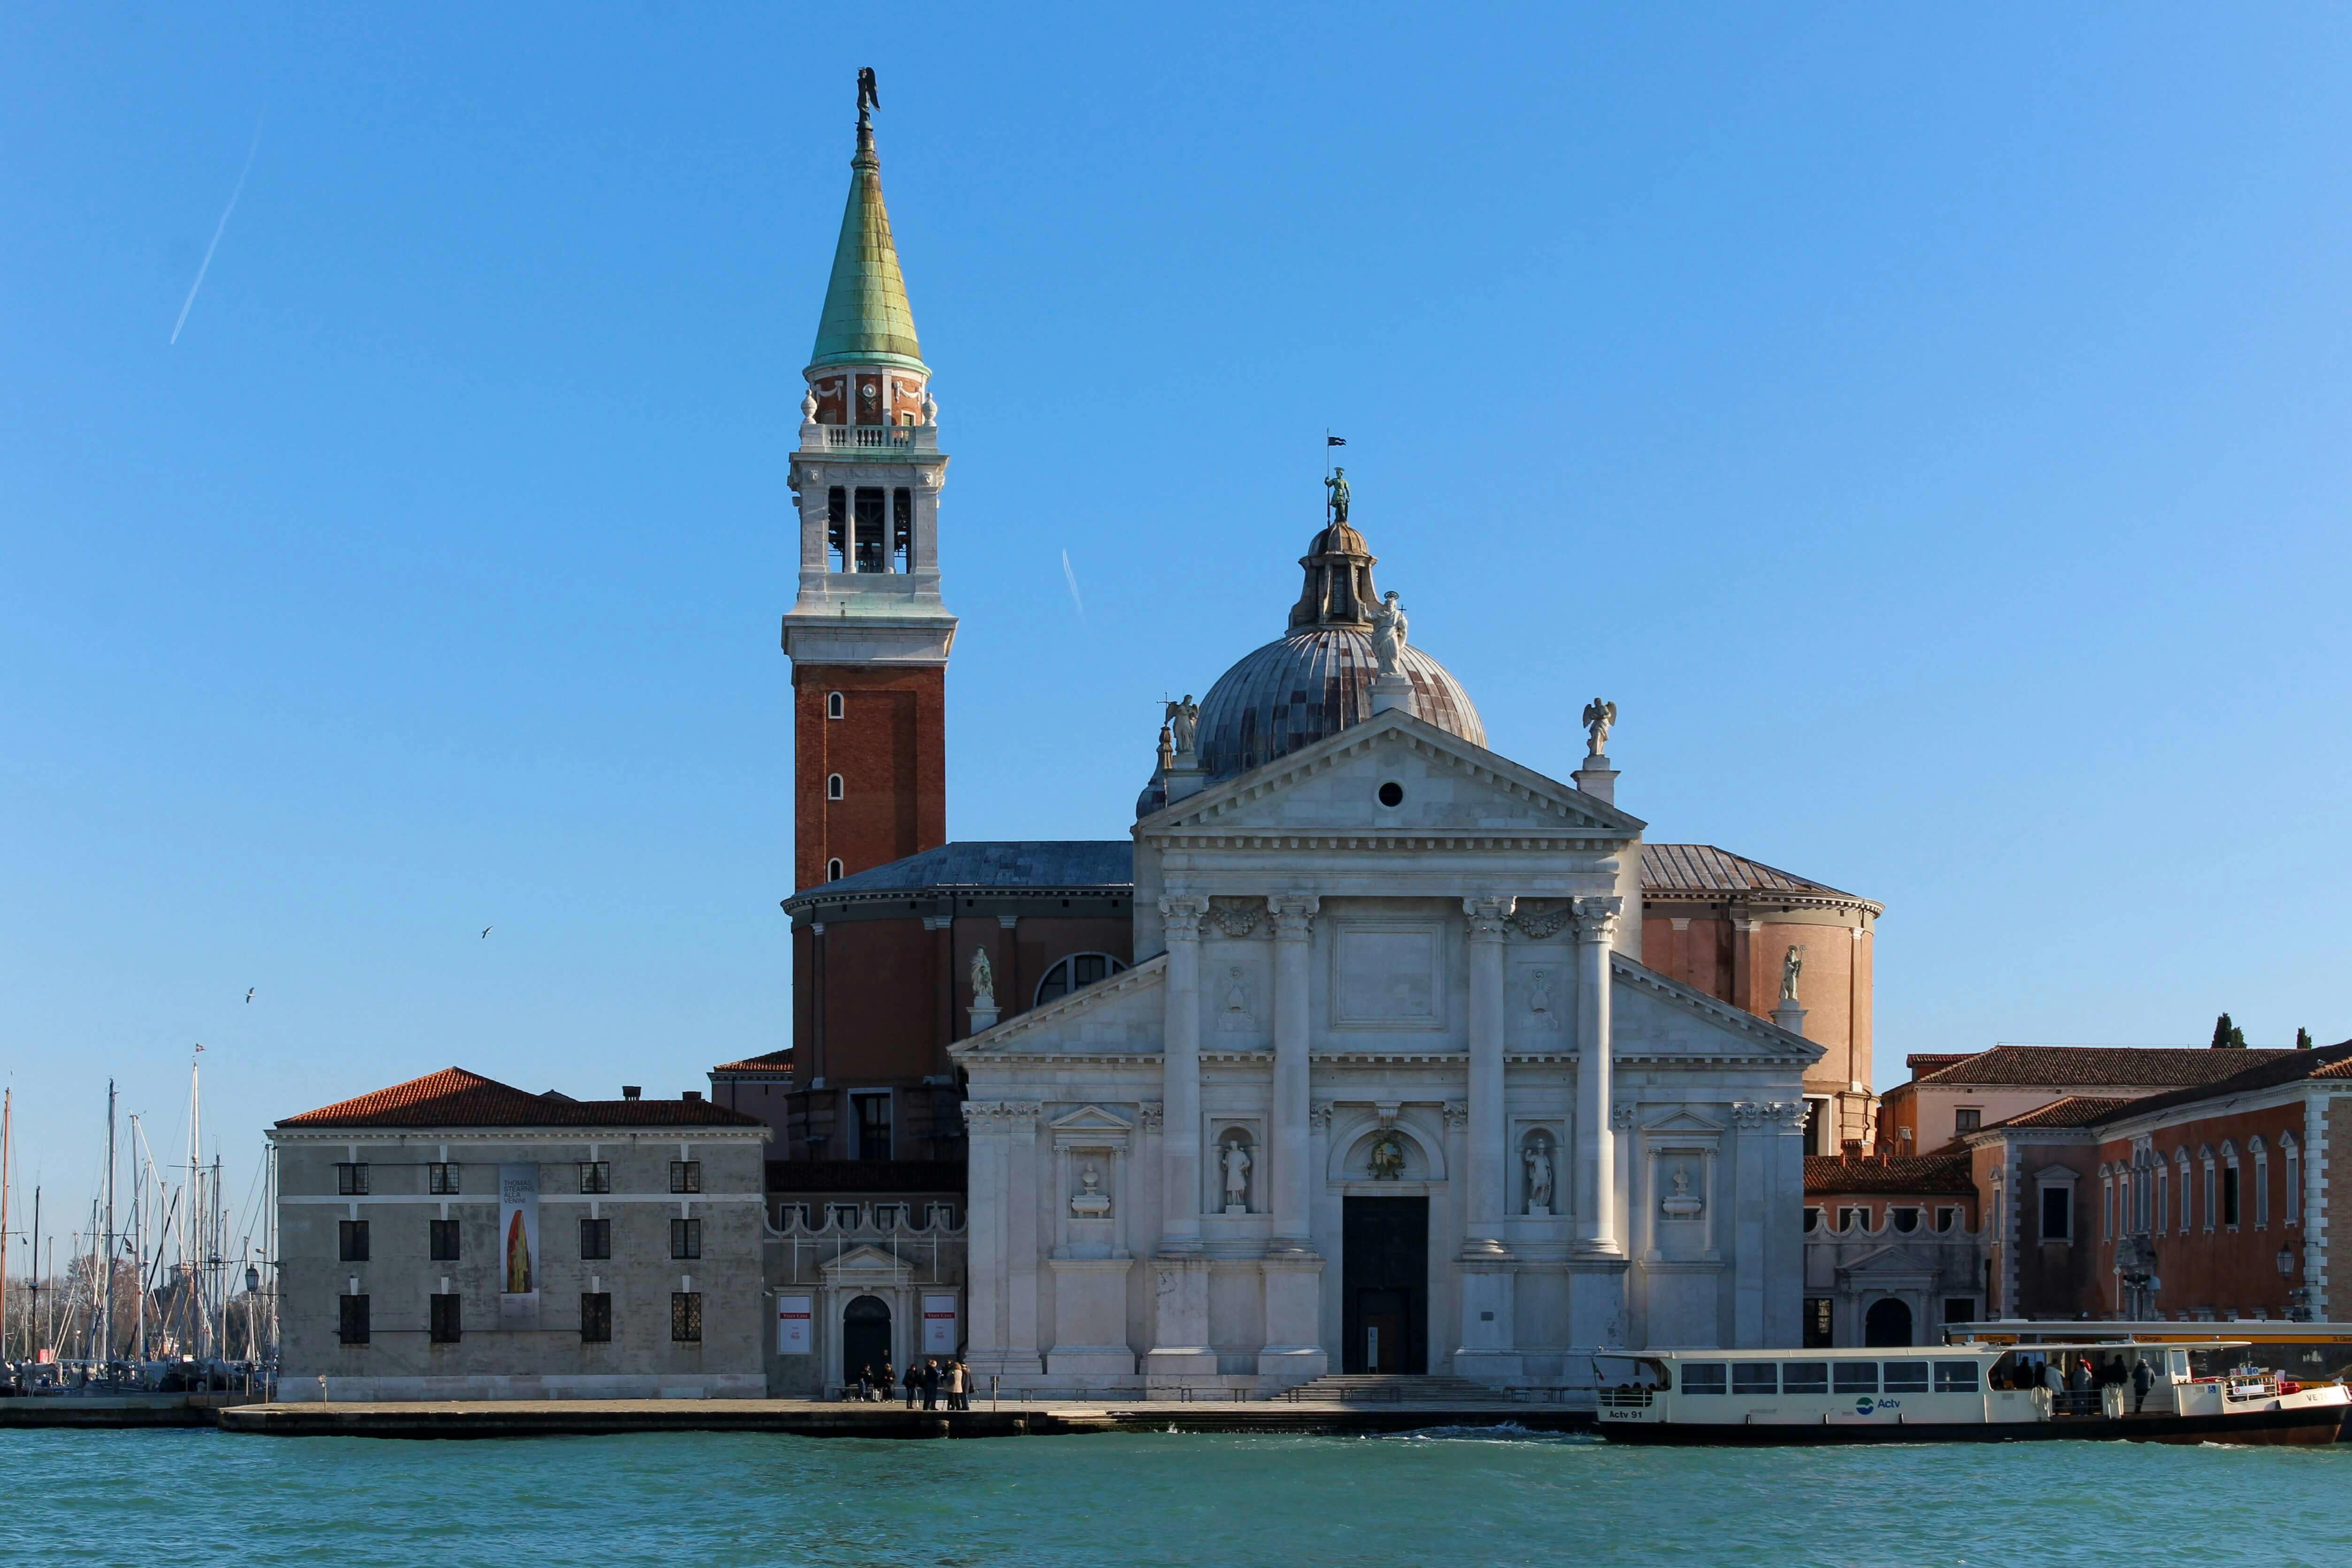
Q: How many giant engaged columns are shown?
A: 4